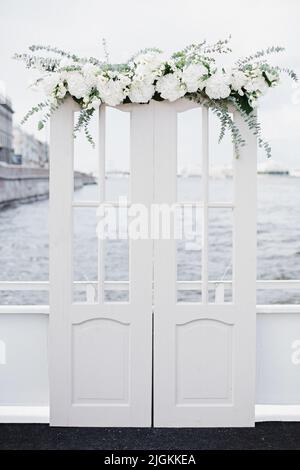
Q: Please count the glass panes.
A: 8